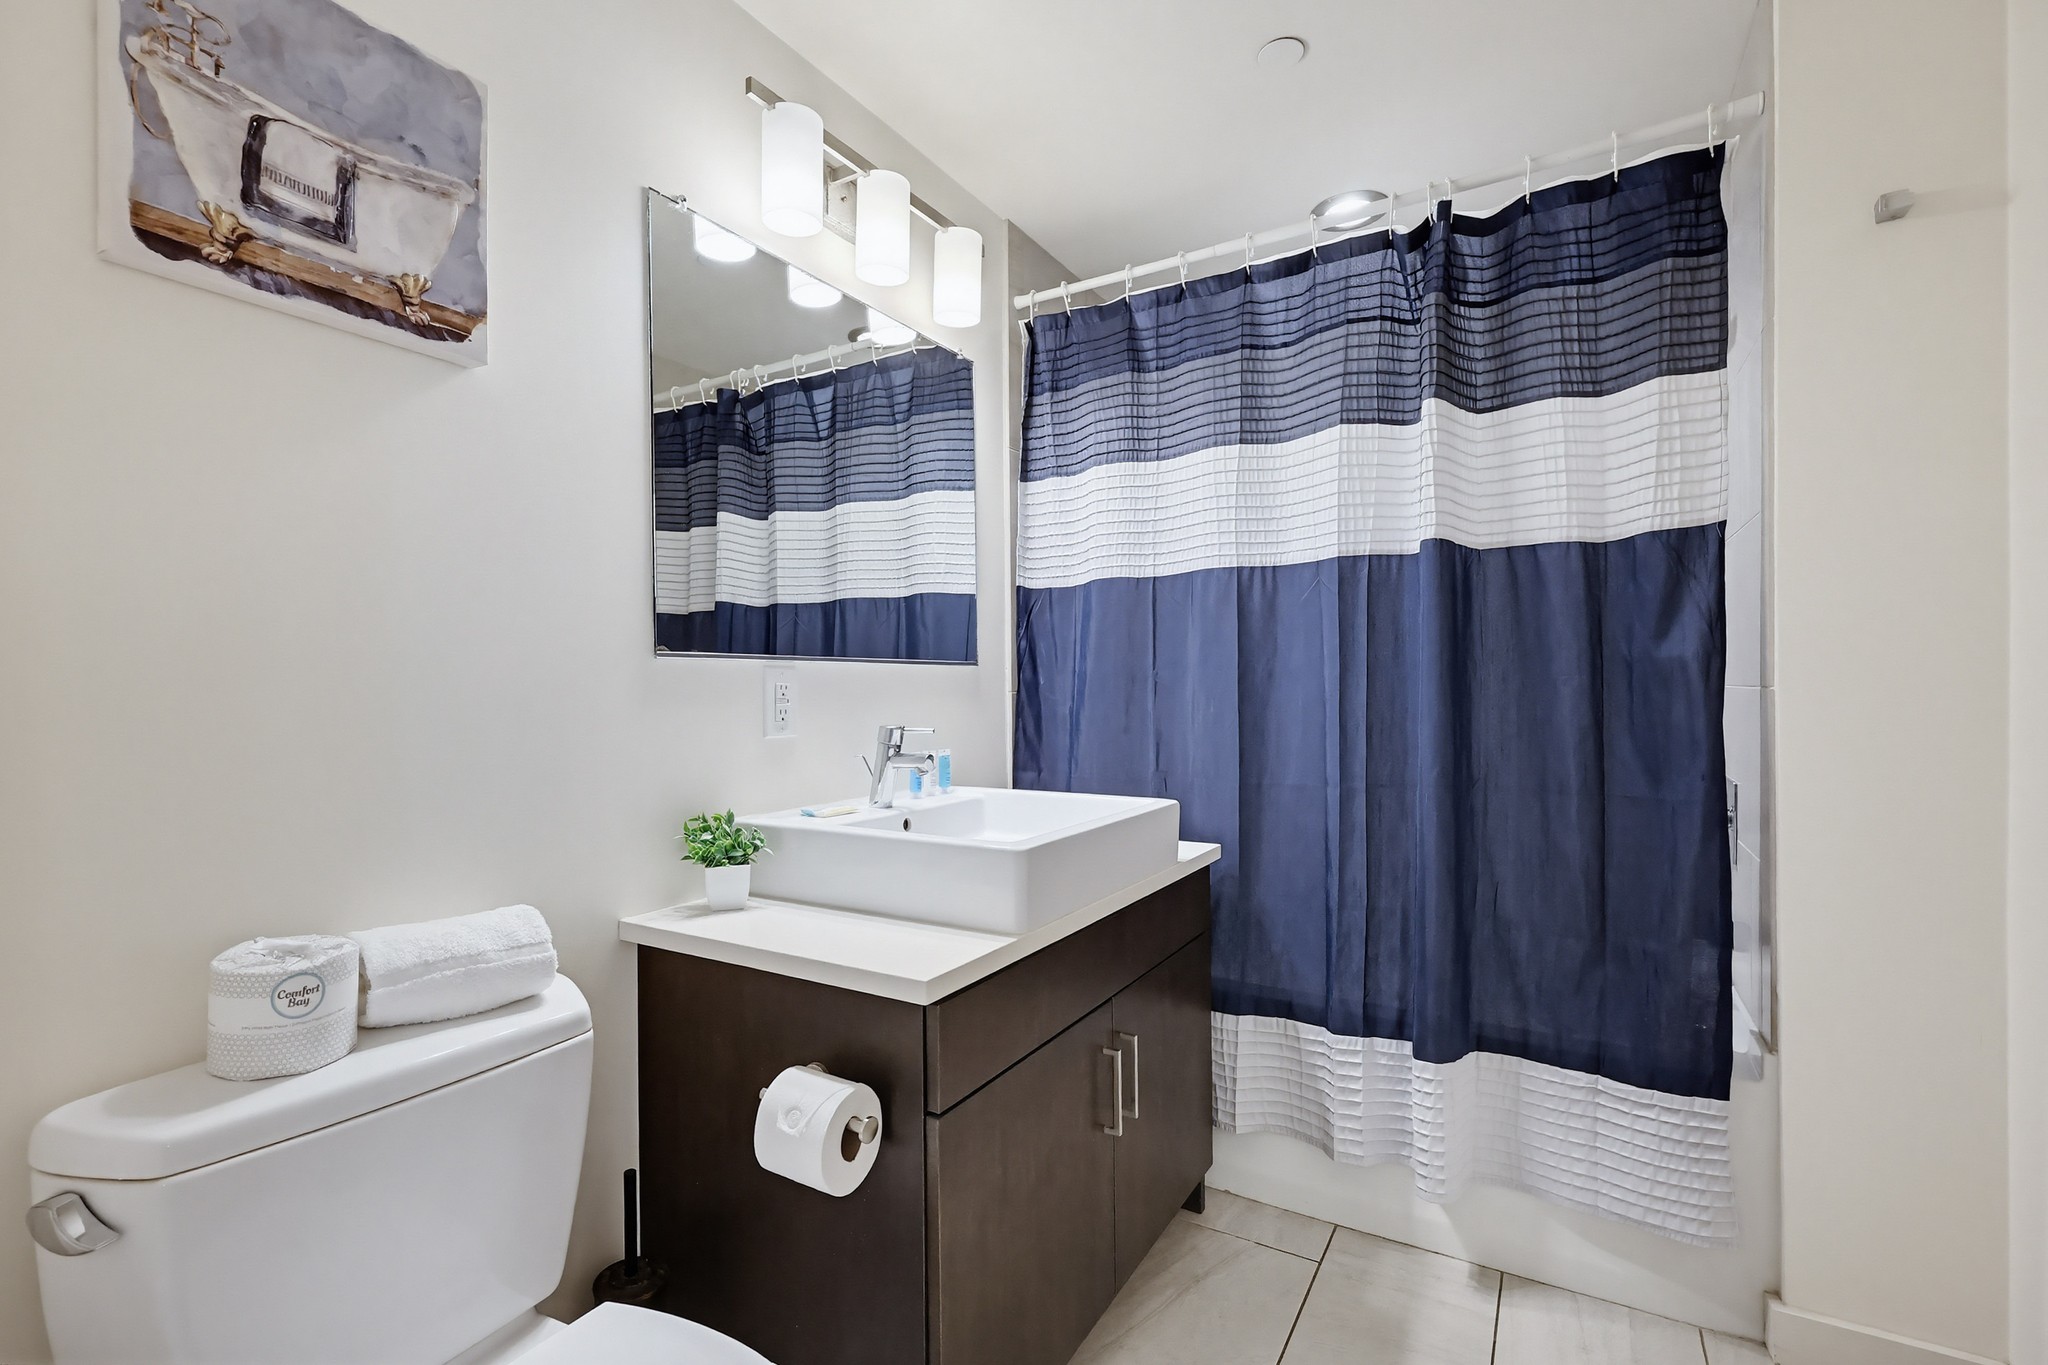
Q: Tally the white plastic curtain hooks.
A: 12